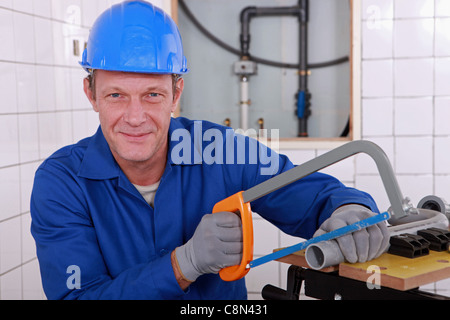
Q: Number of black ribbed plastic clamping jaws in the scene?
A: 2